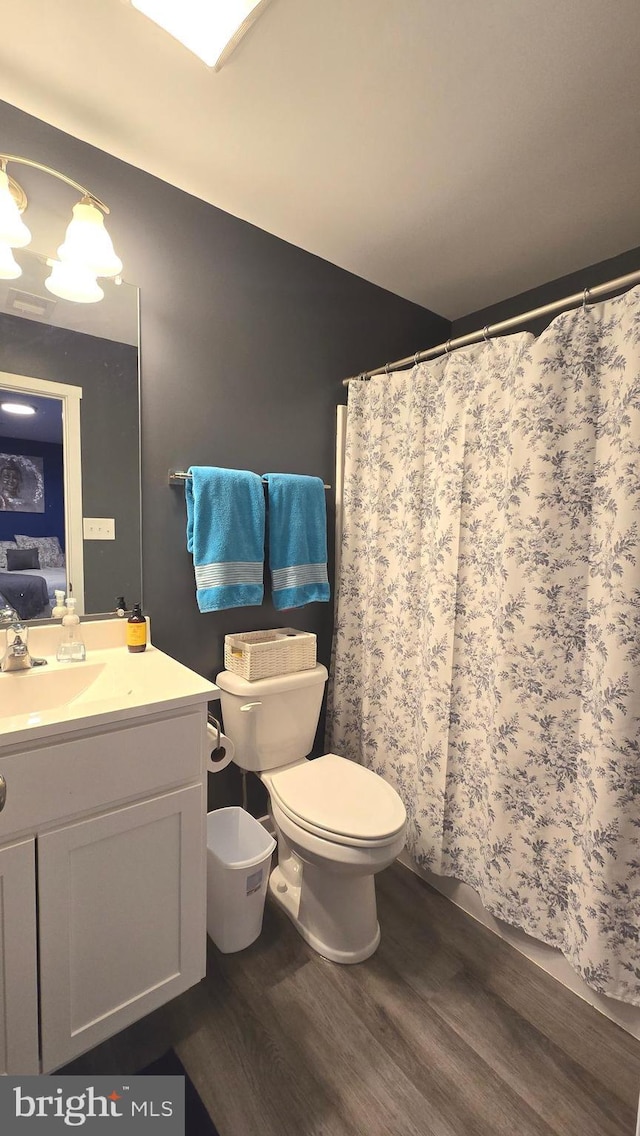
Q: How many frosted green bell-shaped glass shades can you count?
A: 0